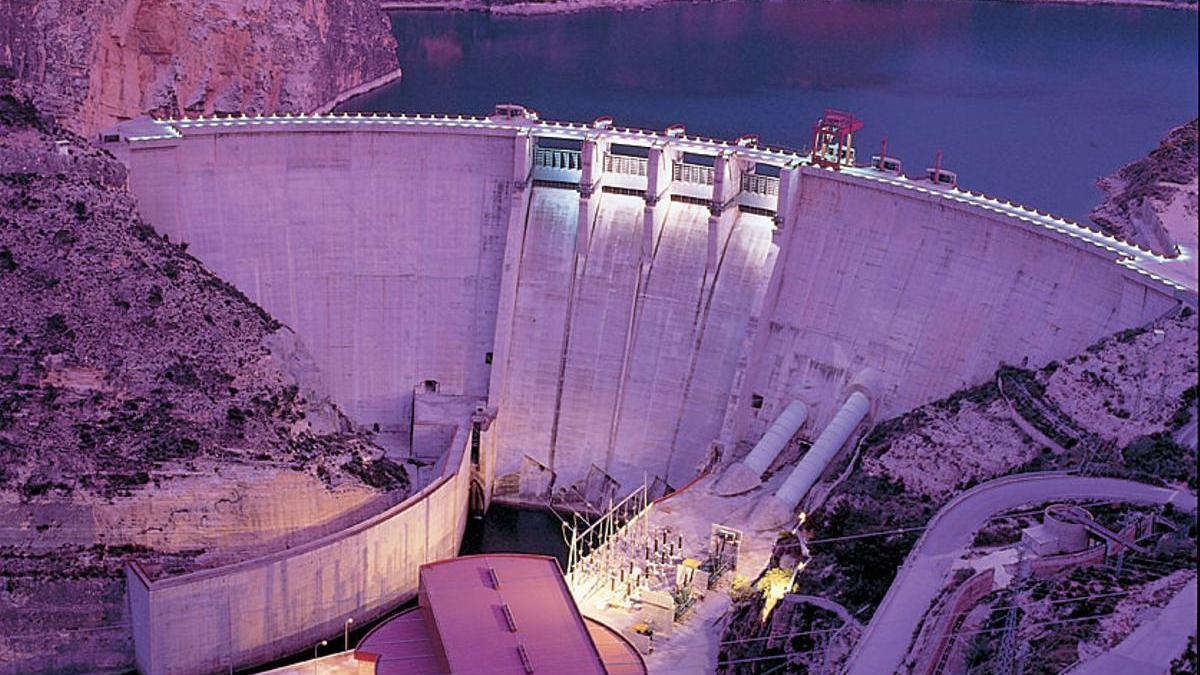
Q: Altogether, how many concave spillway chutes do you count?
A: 4